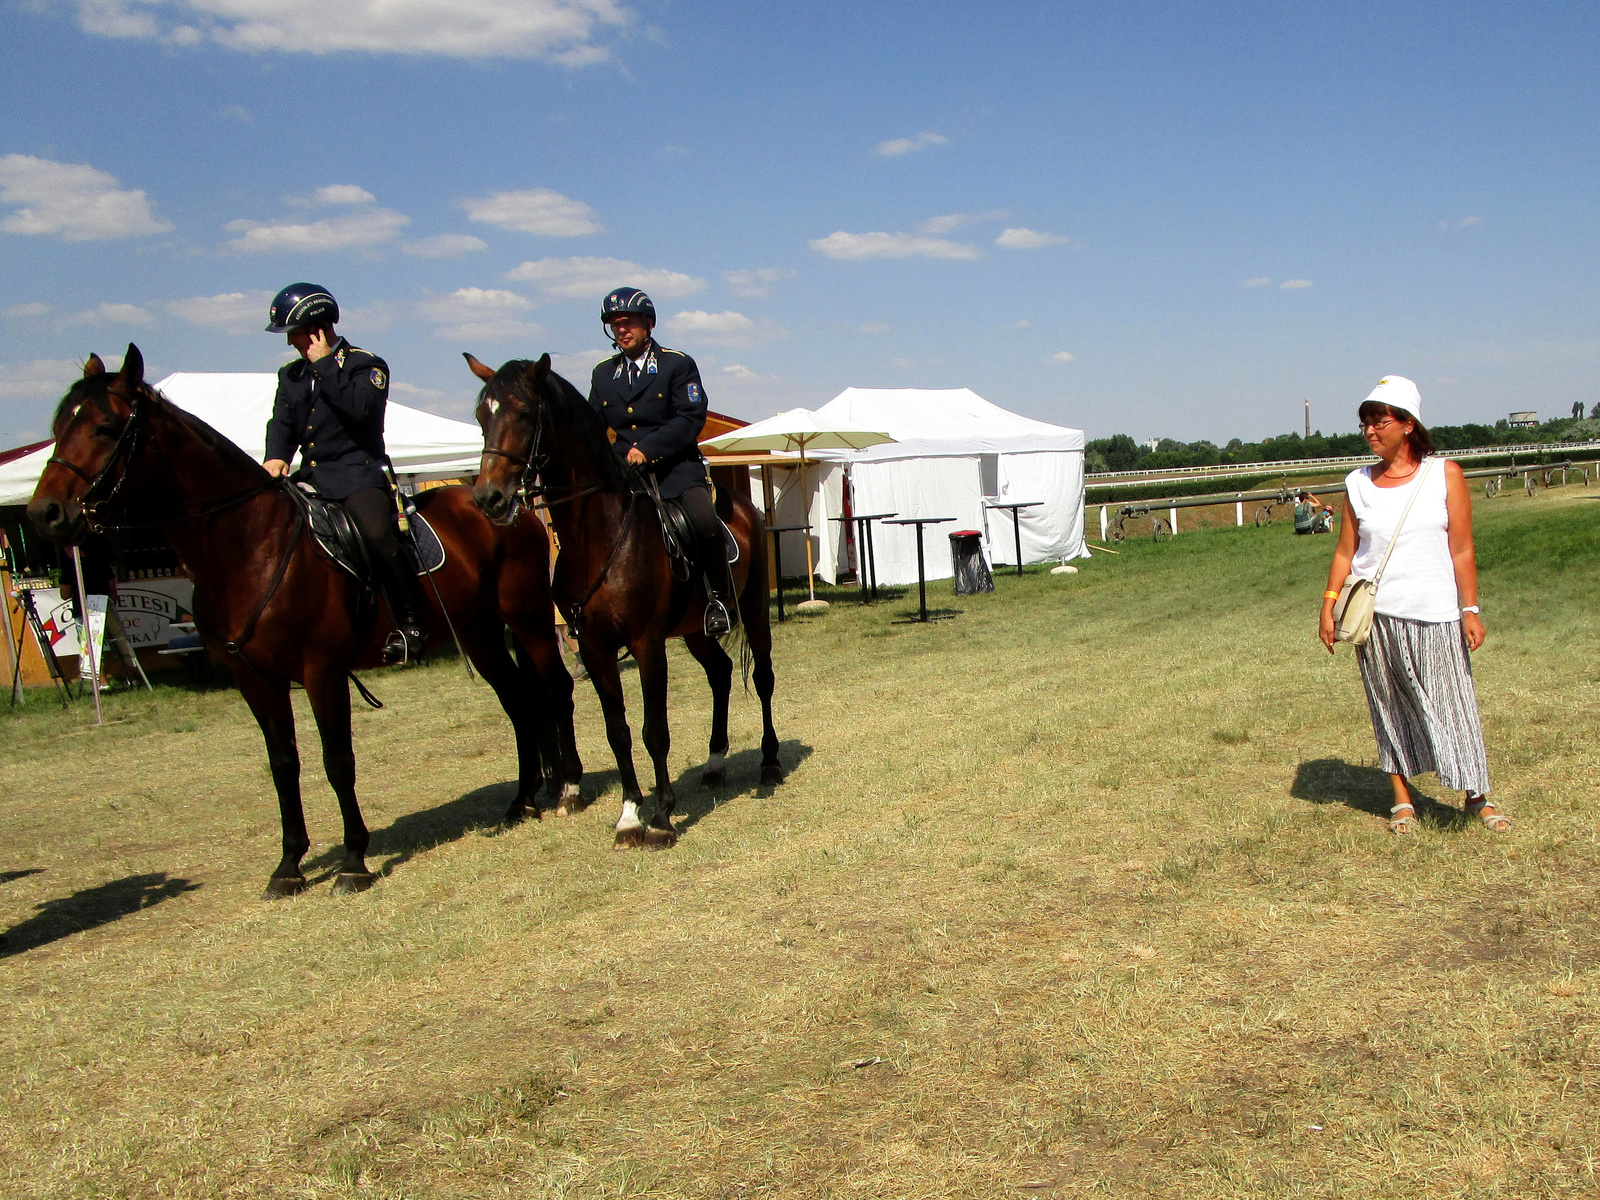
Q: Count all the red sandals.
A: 0